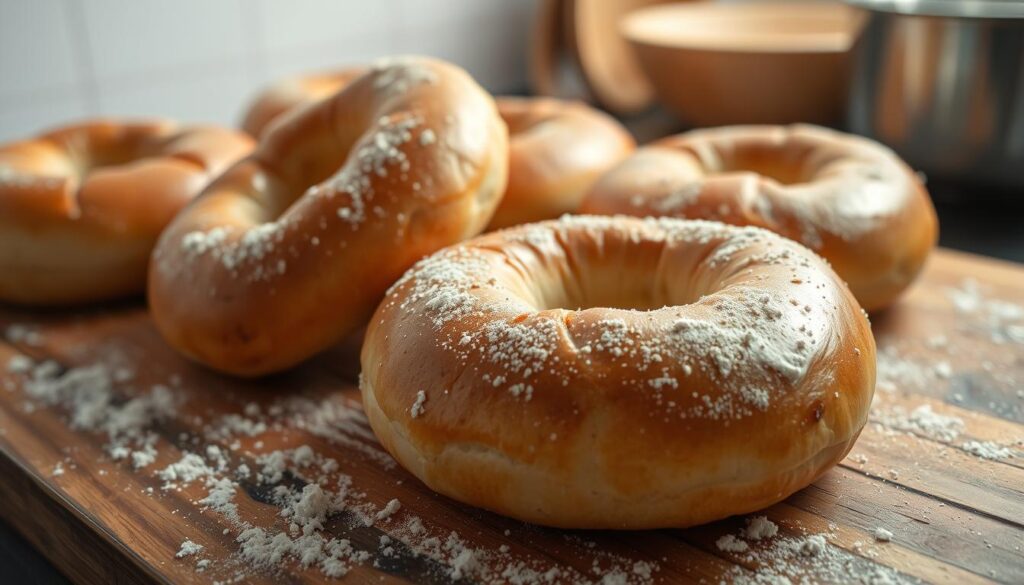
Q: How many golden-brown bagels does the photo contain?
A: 6